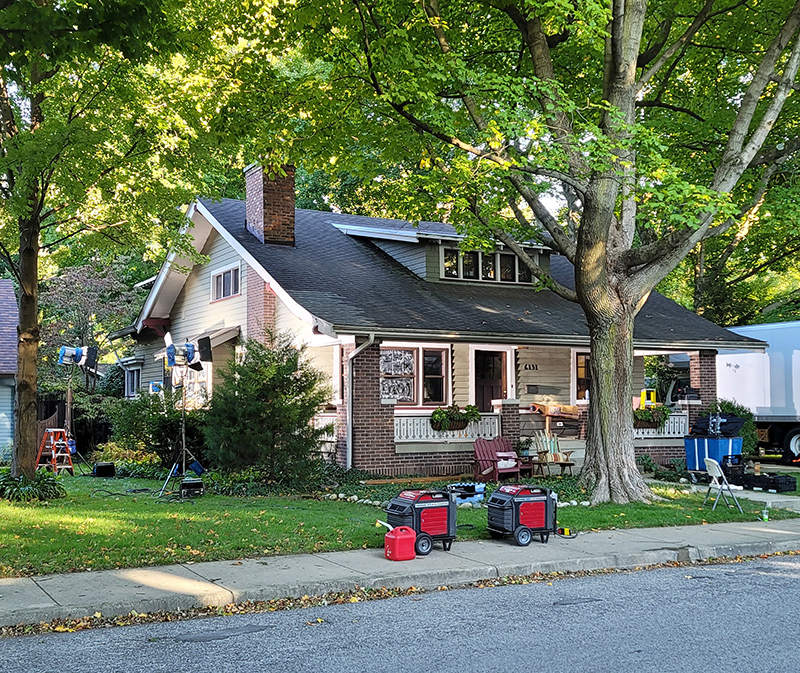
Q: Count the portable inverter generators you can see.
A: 2